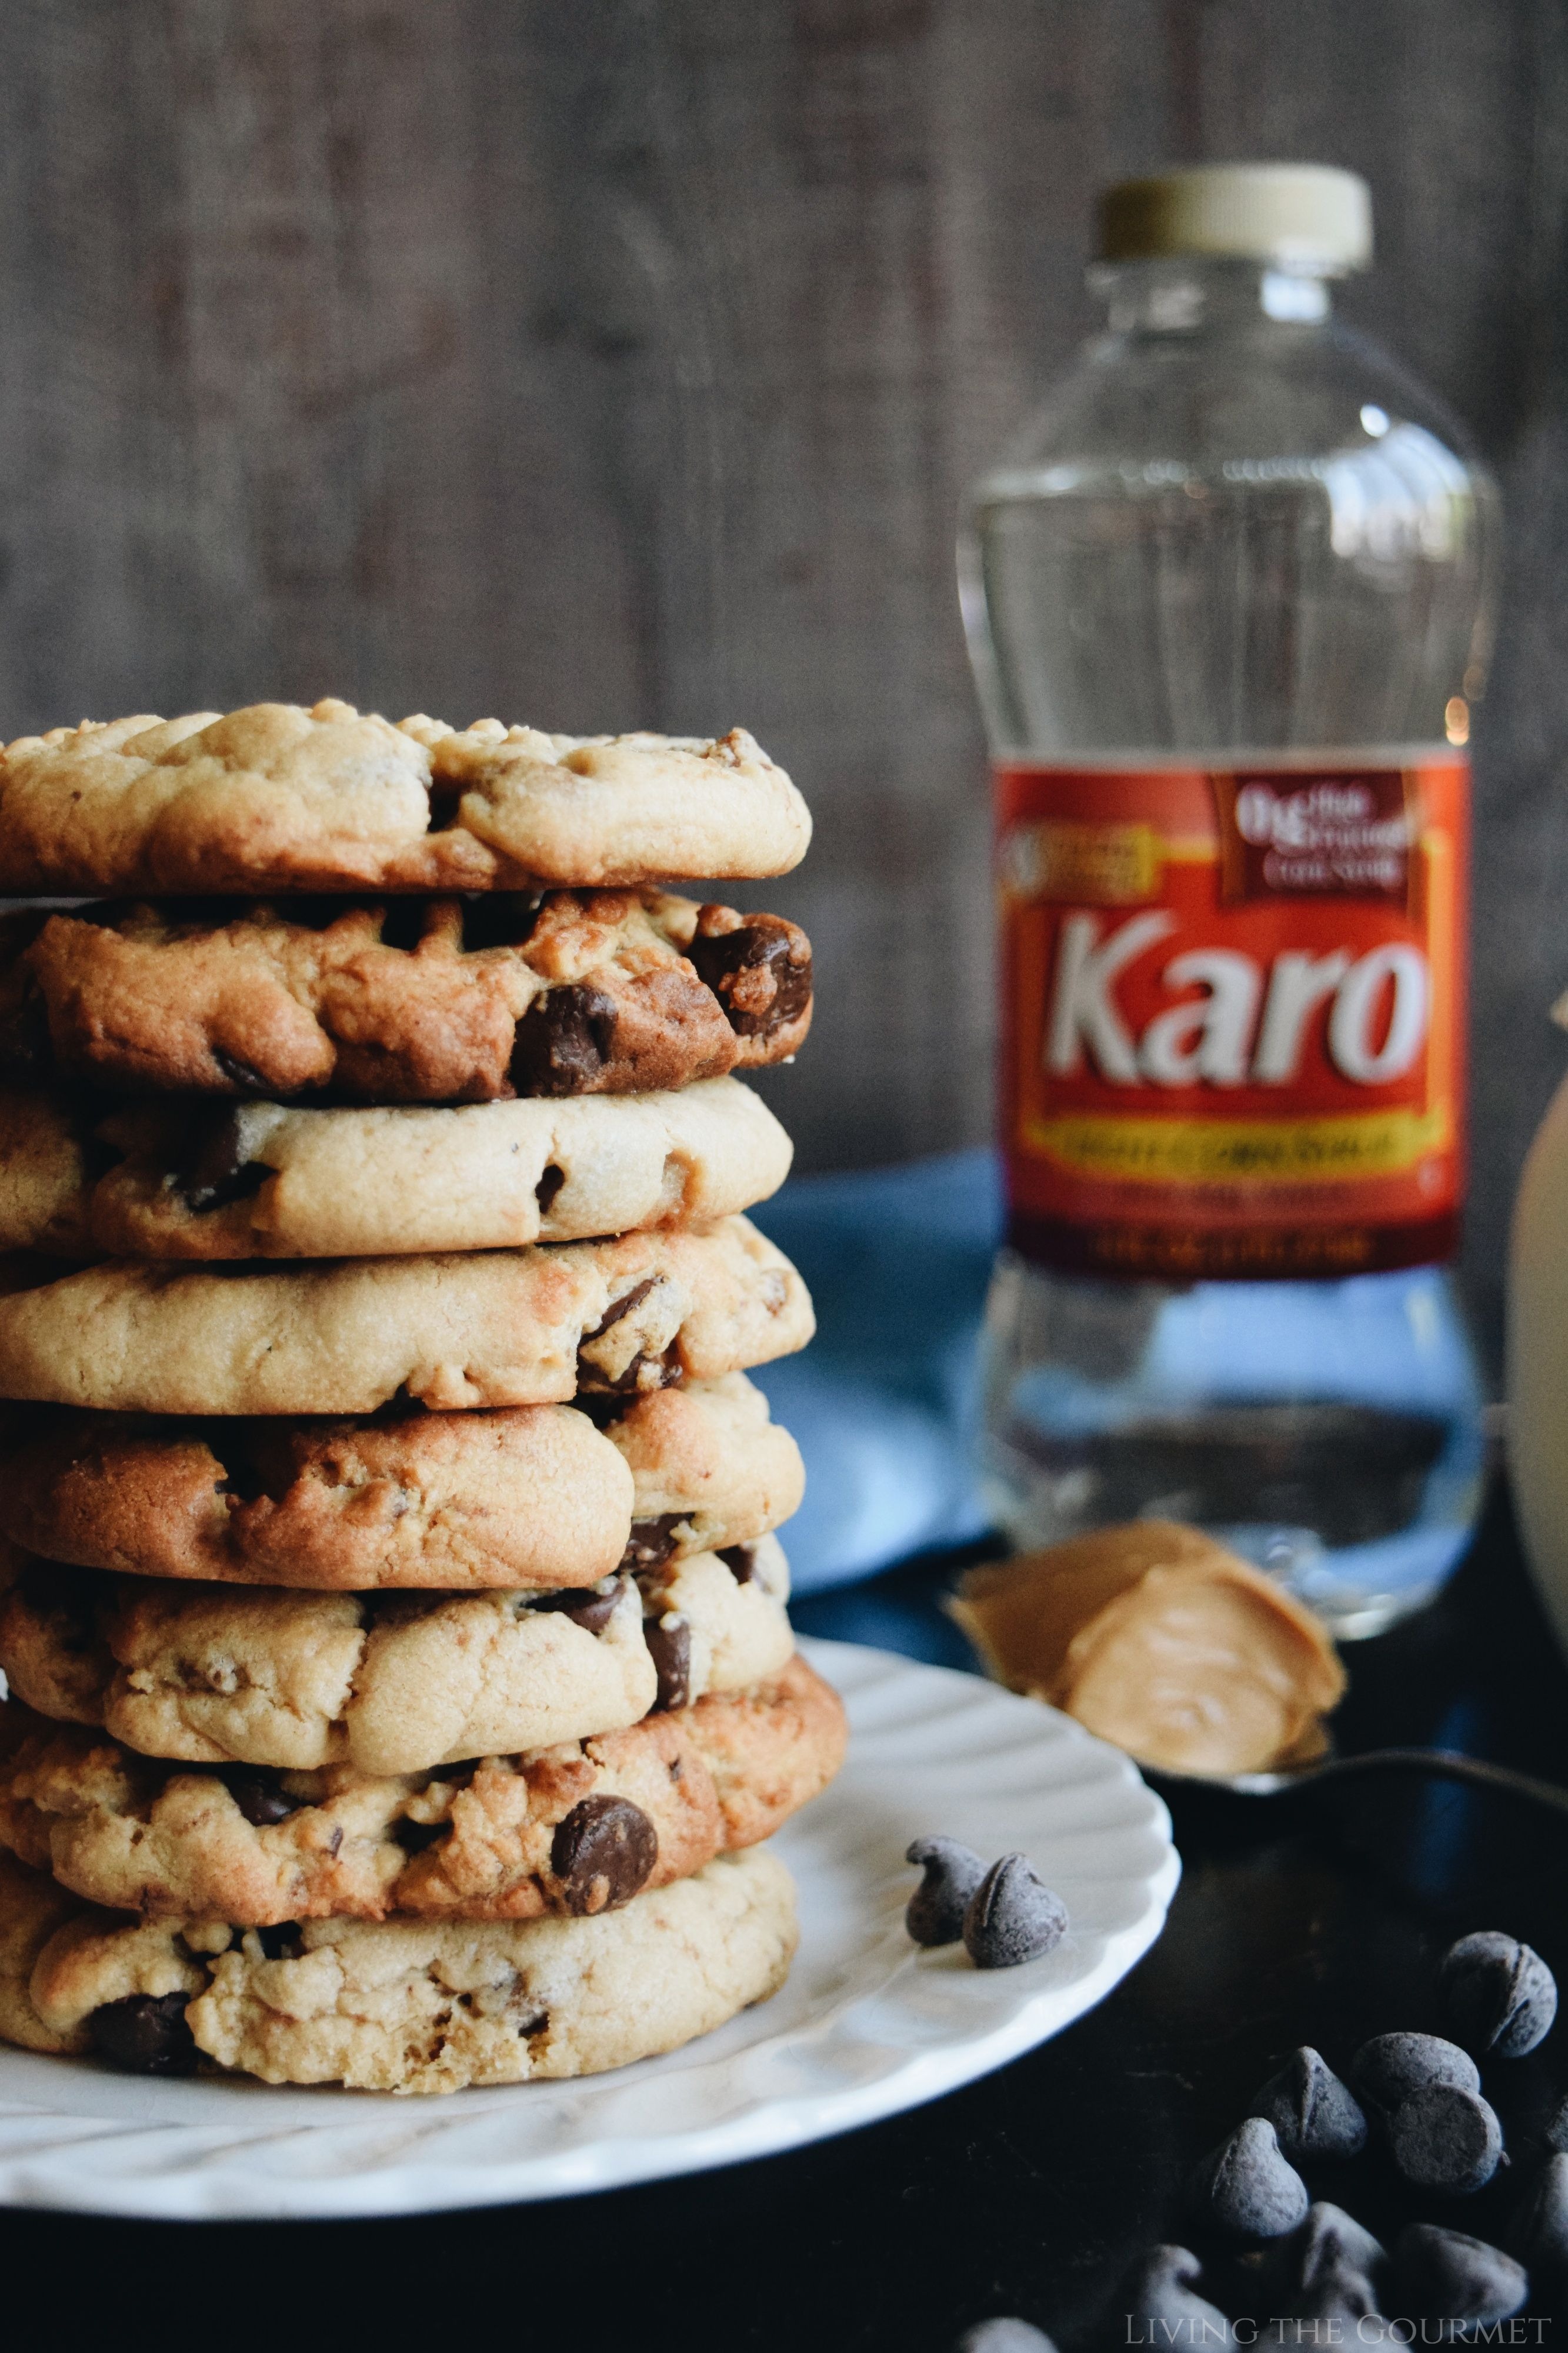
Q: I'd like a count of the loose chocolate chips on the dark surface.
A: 12